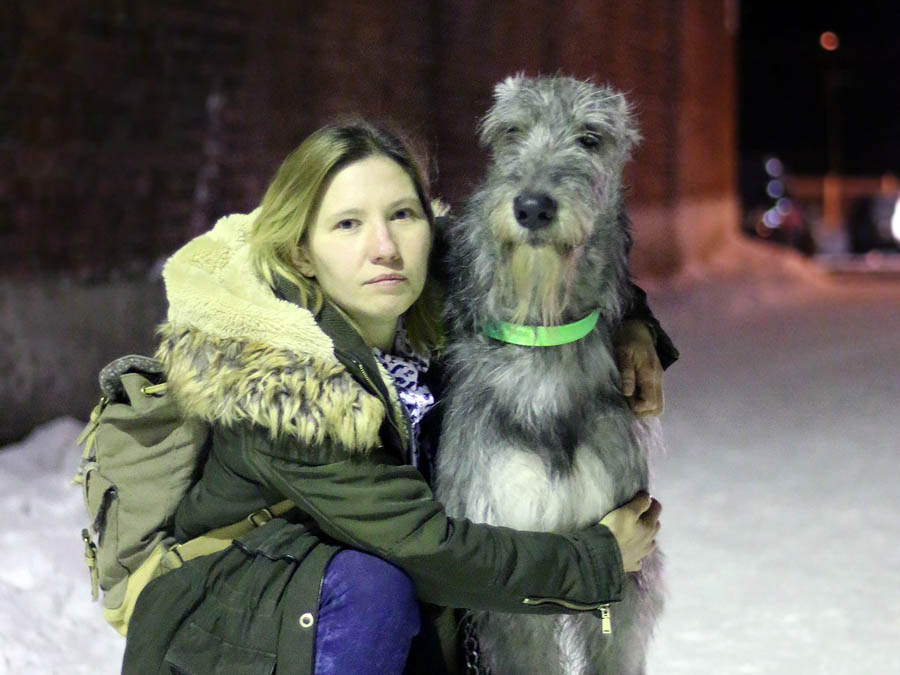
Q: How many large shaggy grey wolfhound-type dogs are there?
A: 1